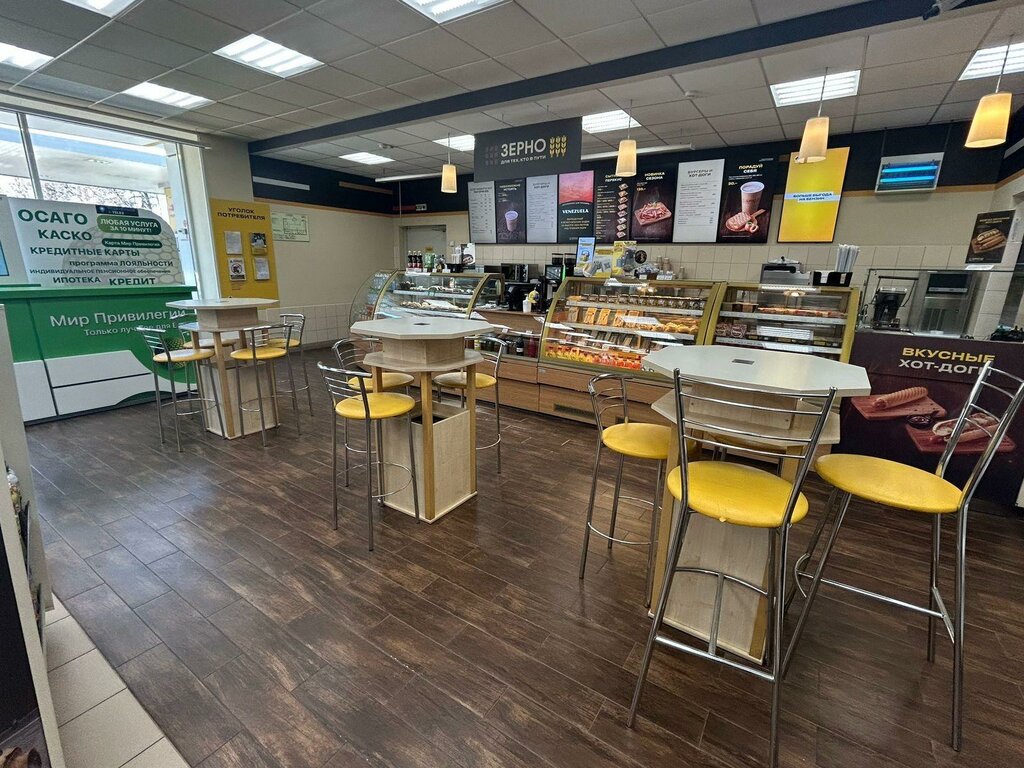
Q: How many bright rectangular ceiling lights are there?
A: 10